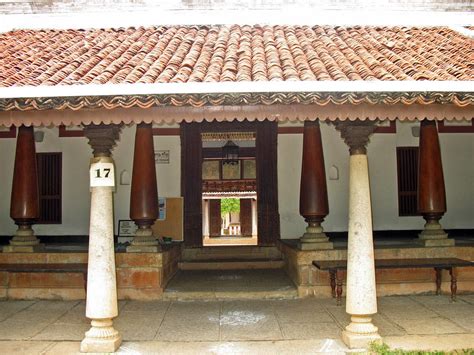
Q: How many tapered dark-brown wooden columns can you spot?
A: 4